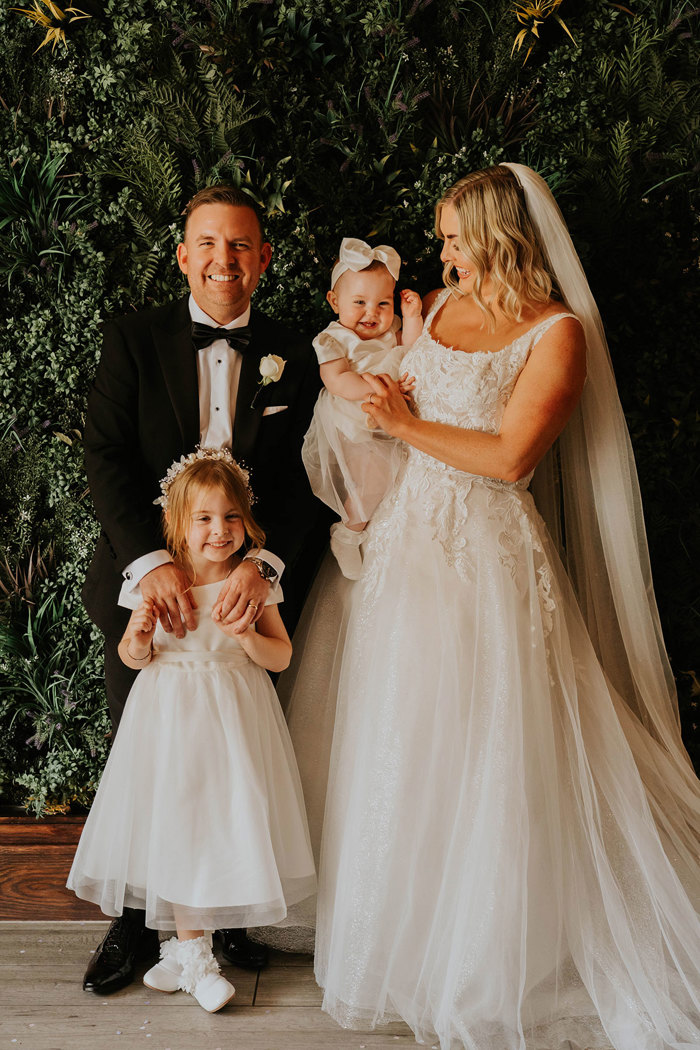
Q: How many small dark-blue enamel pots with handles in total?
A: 0